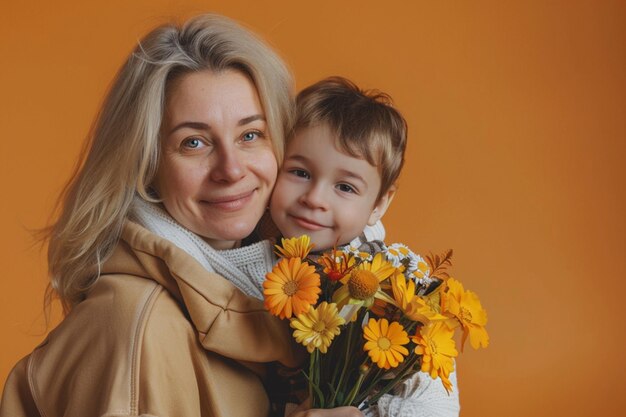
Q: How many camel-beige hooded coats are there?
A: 1